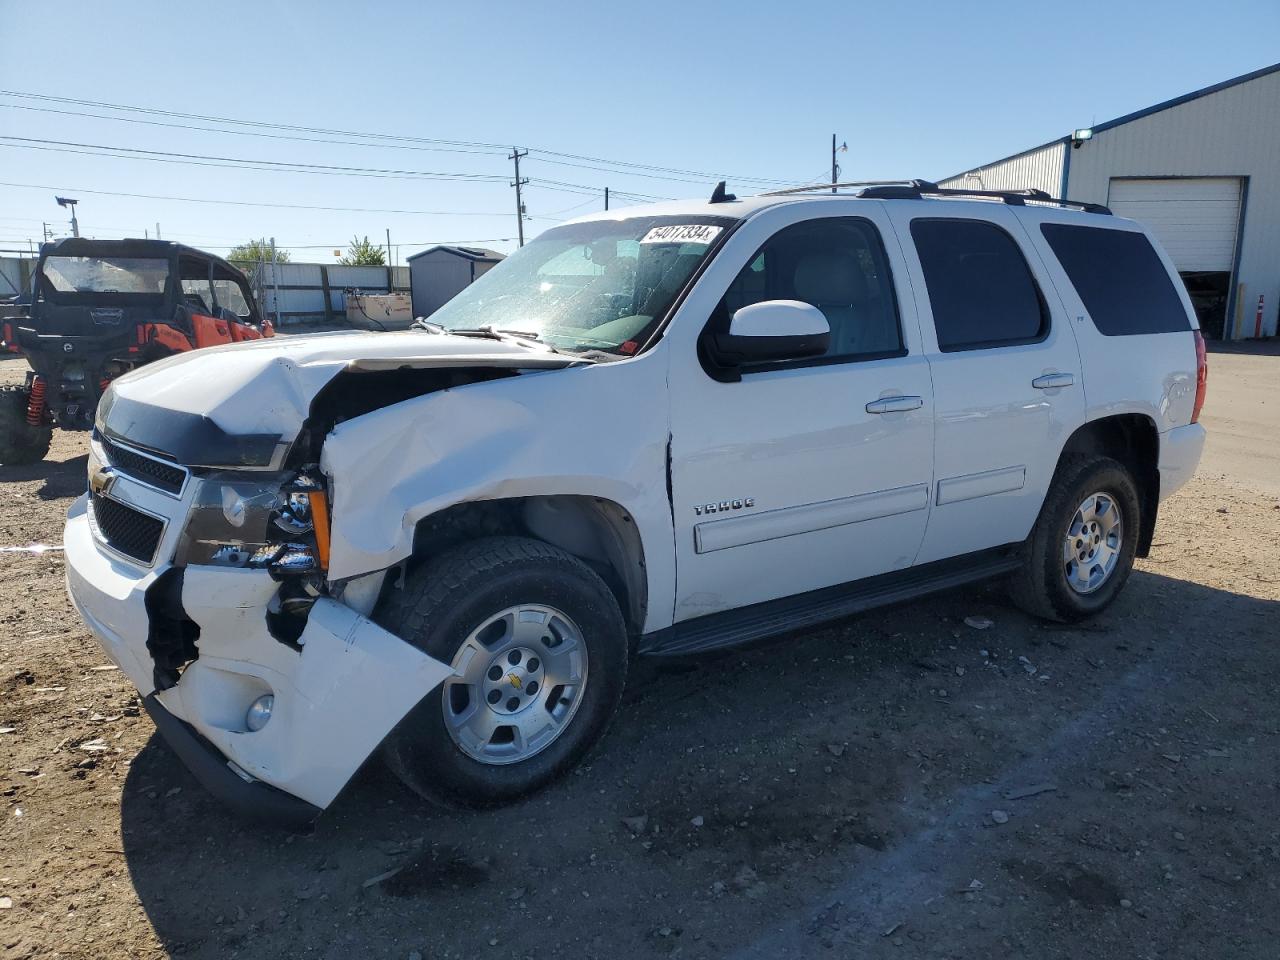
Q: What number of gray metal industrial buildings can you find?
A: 1